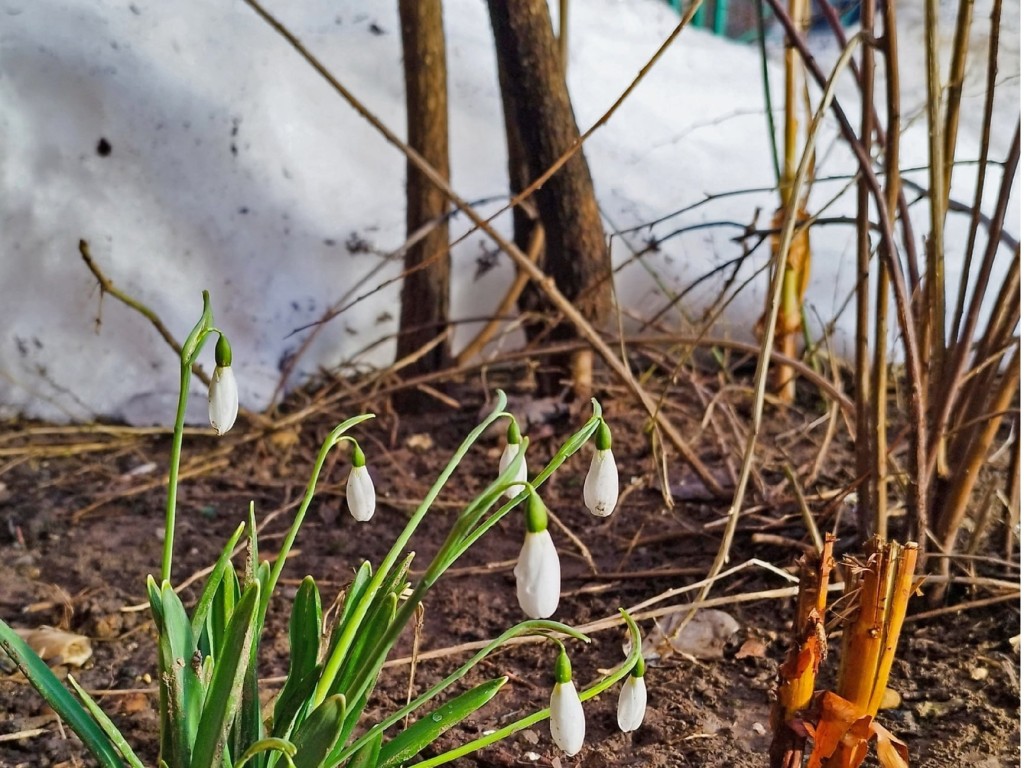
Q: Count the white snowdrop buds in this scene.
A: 7